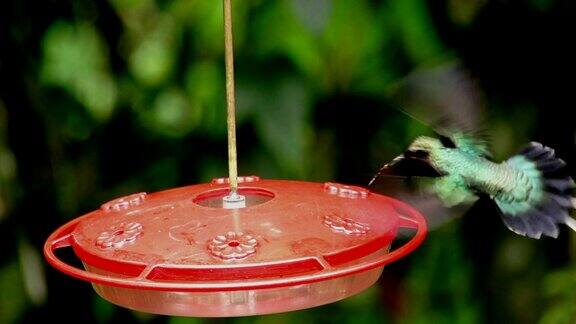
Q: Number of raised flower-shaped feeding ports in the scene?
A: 6